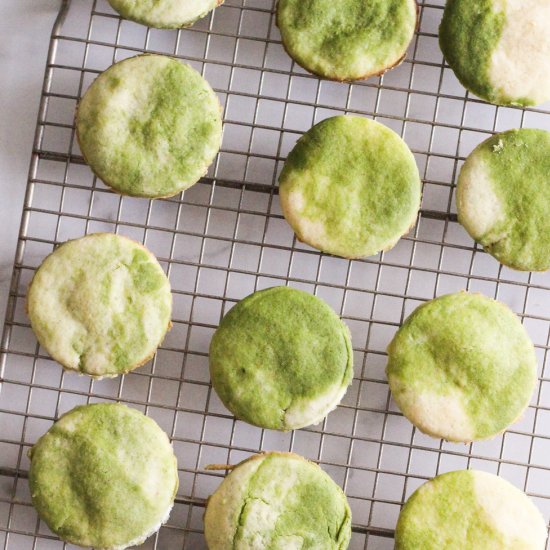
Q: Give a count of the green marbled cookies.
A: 12